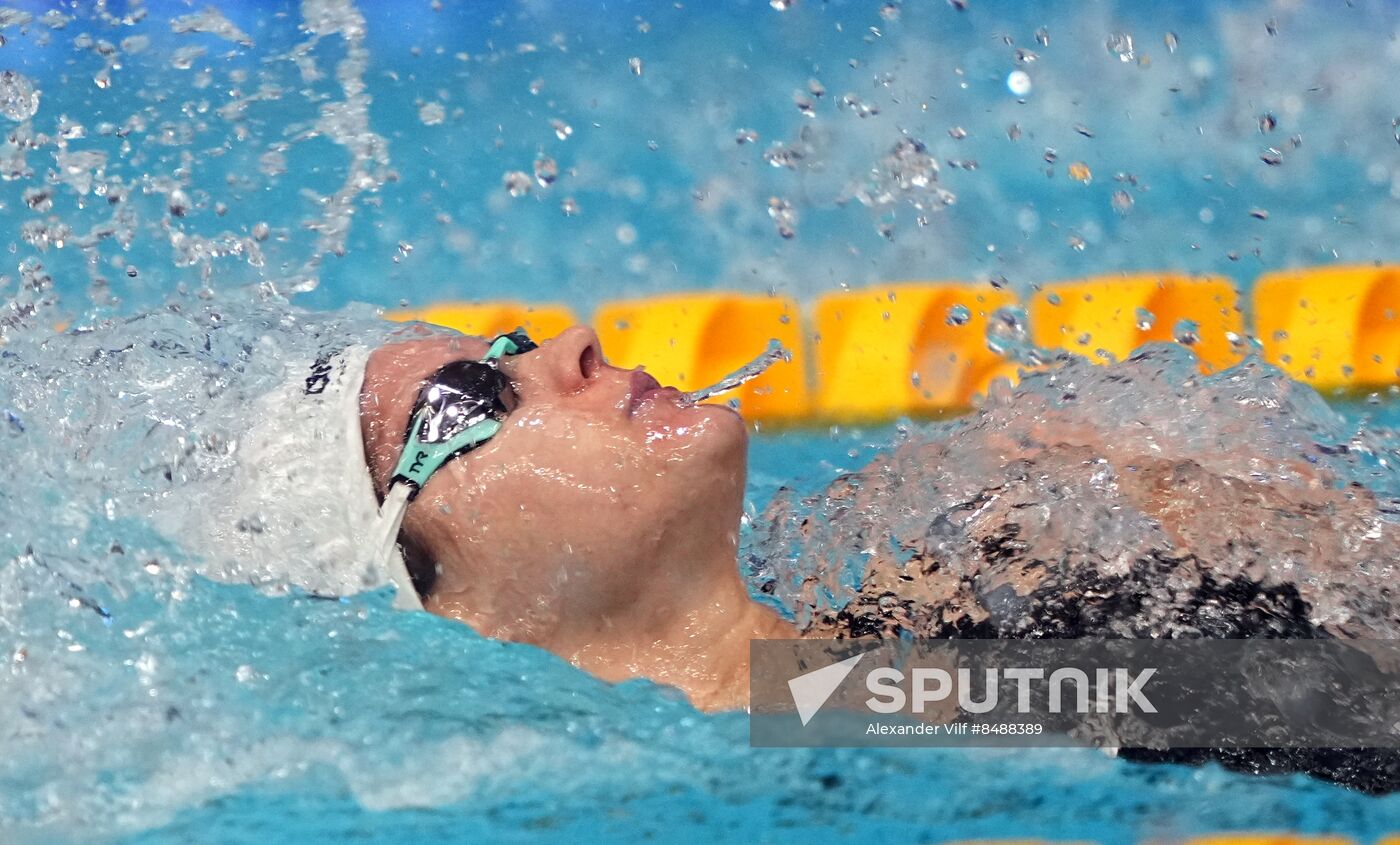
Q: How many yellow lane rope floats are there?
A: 5